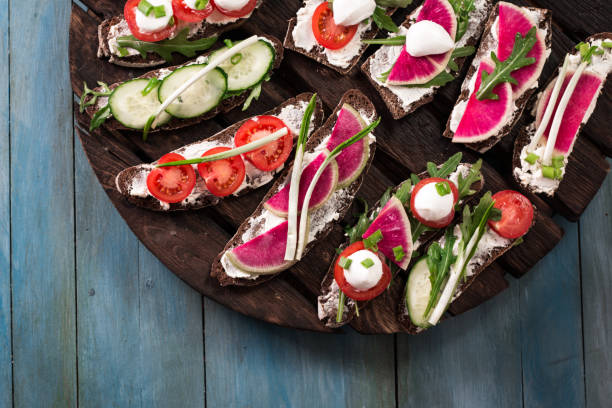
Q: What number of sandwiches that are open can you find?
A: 10